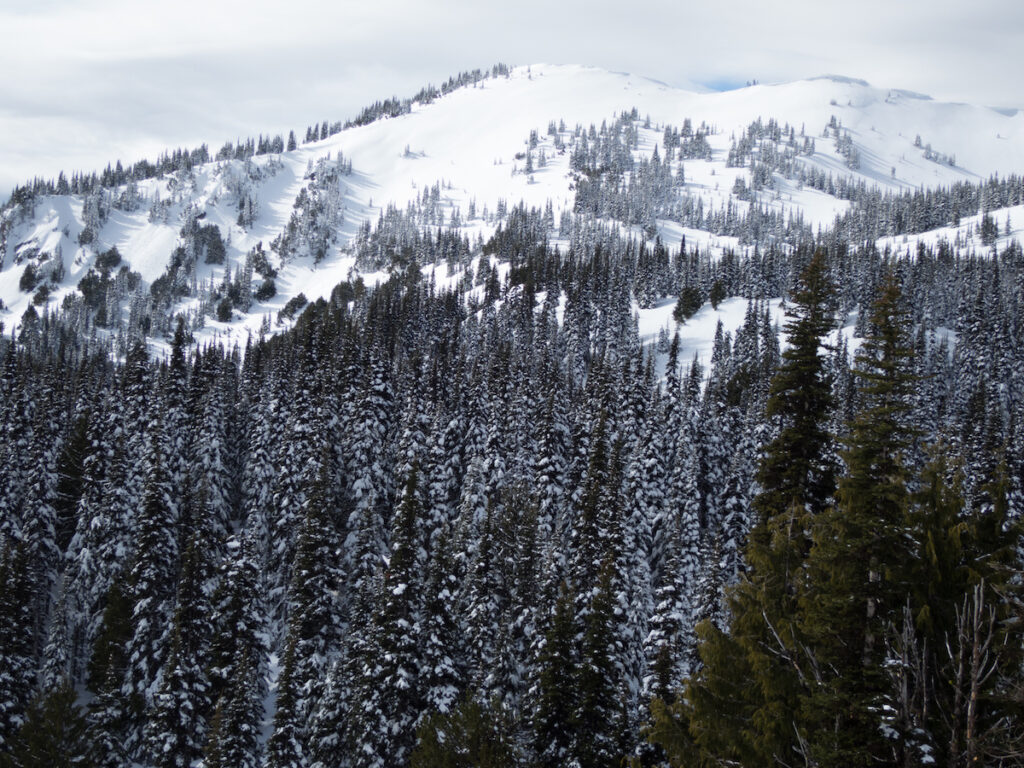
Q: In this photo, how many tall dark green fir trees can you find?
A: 2